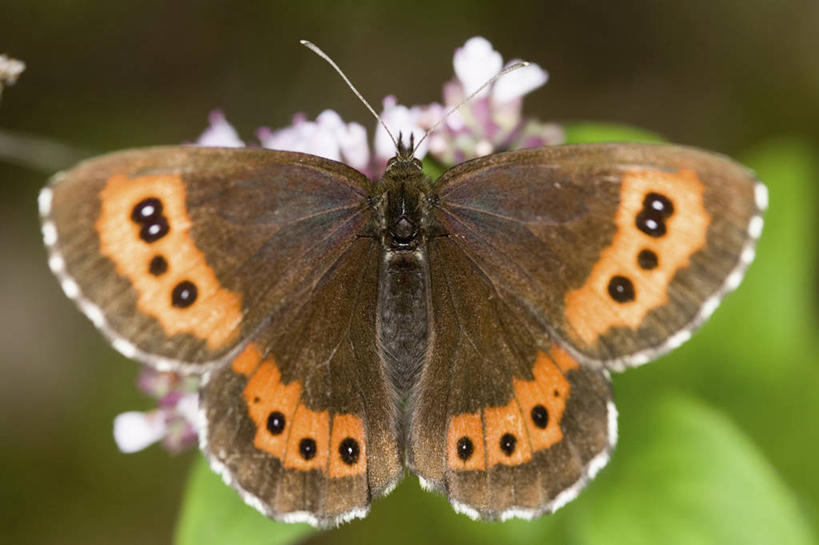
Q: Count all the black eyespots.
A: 14